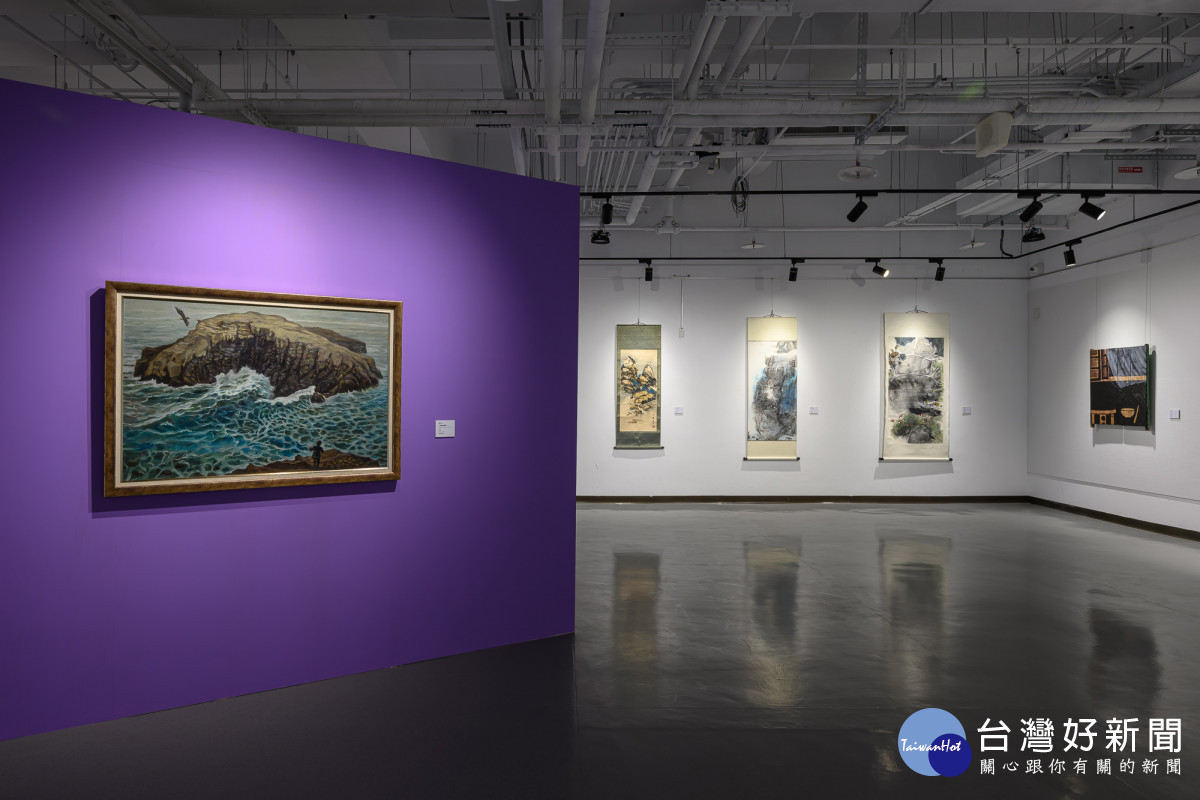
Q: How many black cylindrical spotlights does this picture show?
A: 9